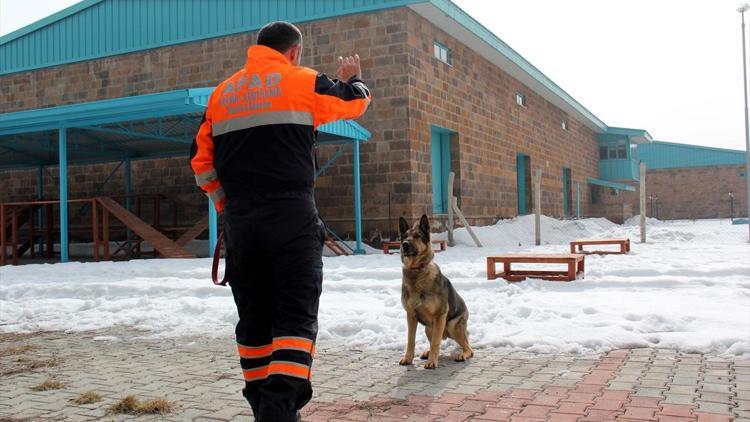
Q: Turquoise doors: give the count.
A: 3